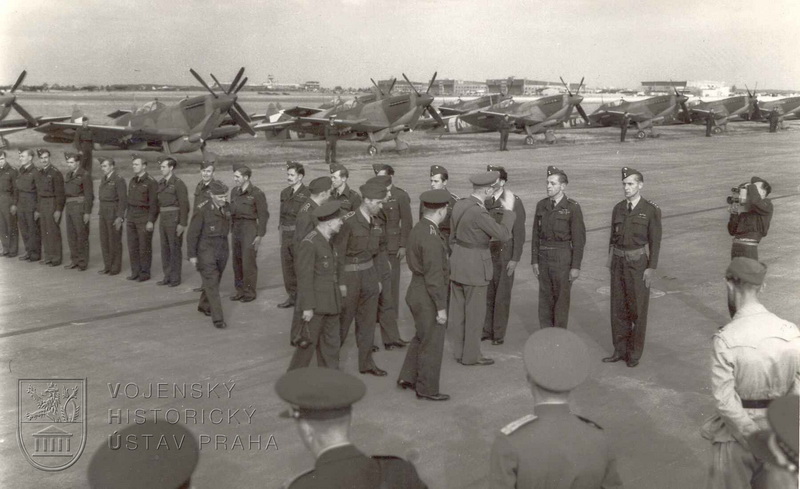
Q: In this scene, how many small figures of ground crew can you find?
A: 6